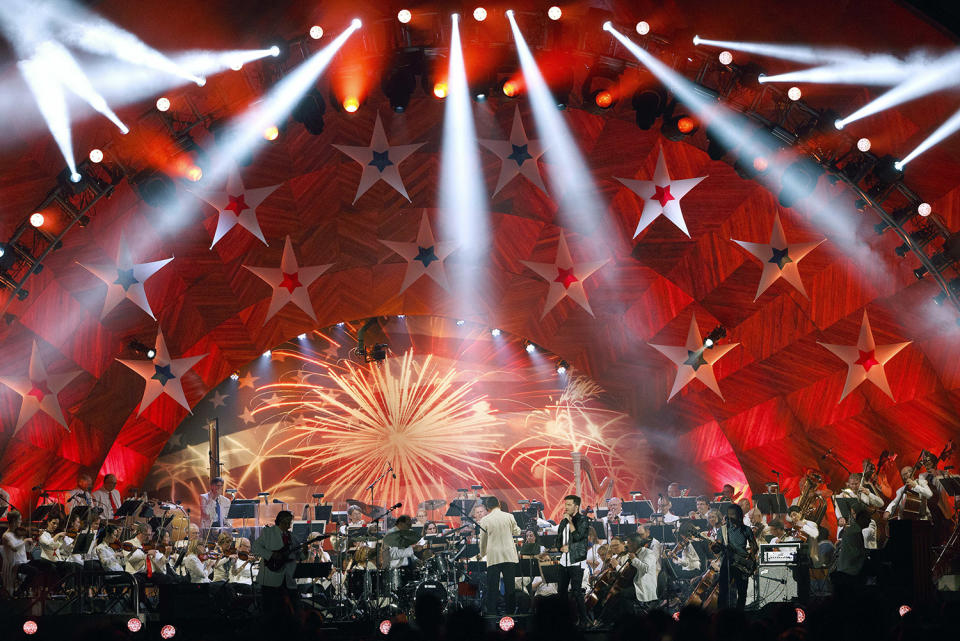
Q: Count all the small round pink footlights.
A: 8